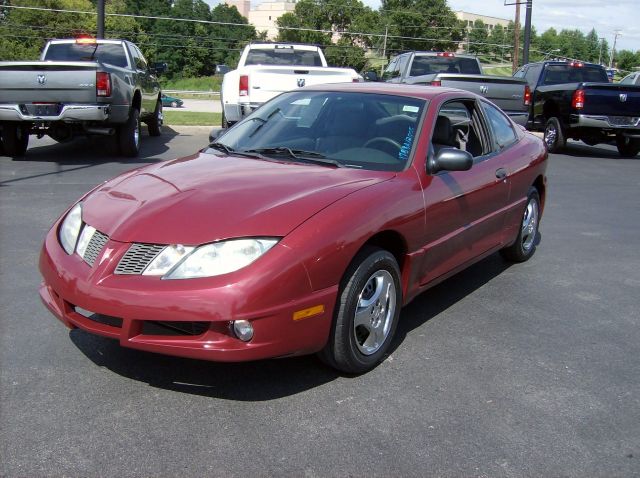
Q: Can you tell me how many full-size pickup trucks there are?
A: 4